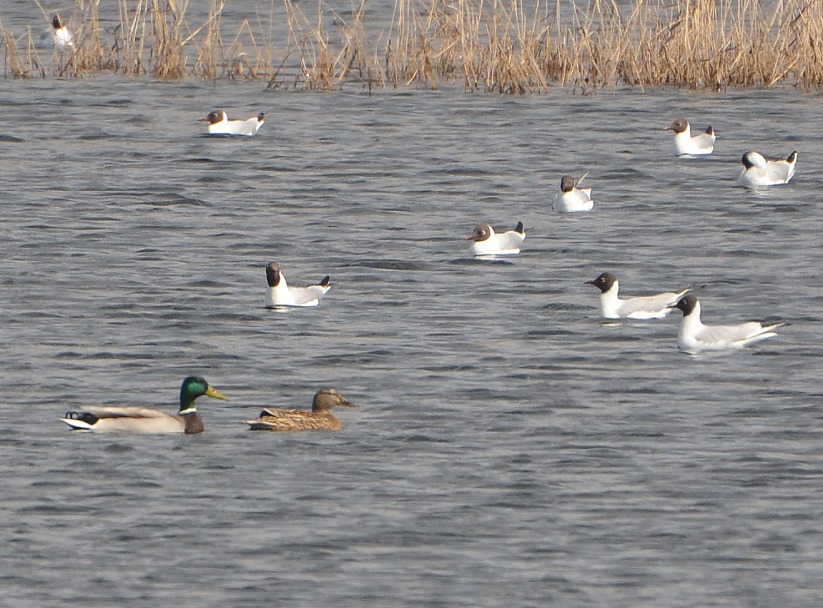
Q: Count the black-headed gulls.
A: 9